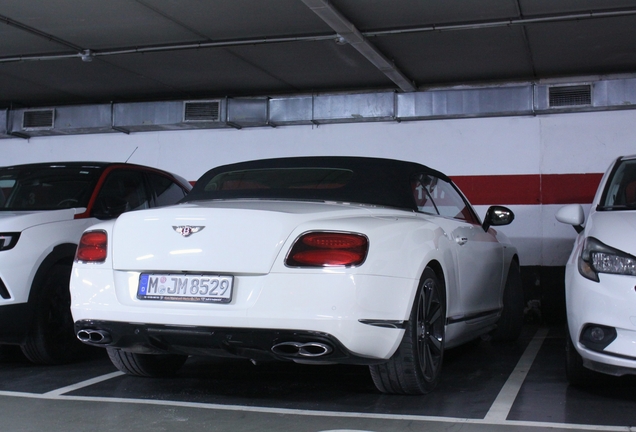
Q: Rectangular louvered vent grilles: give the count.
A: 3